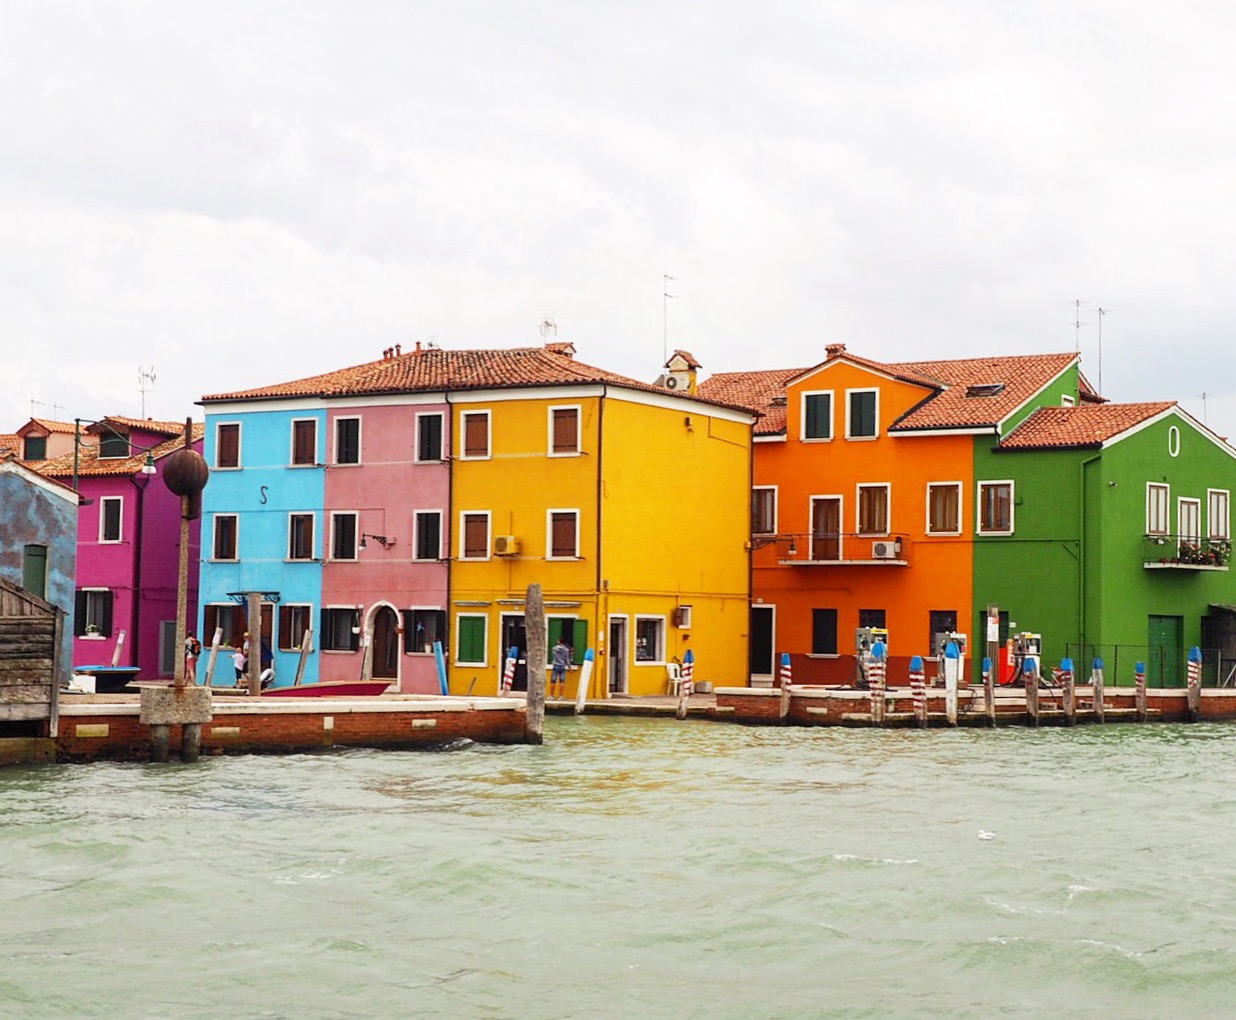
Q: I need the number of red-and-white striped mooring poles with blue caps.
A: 10